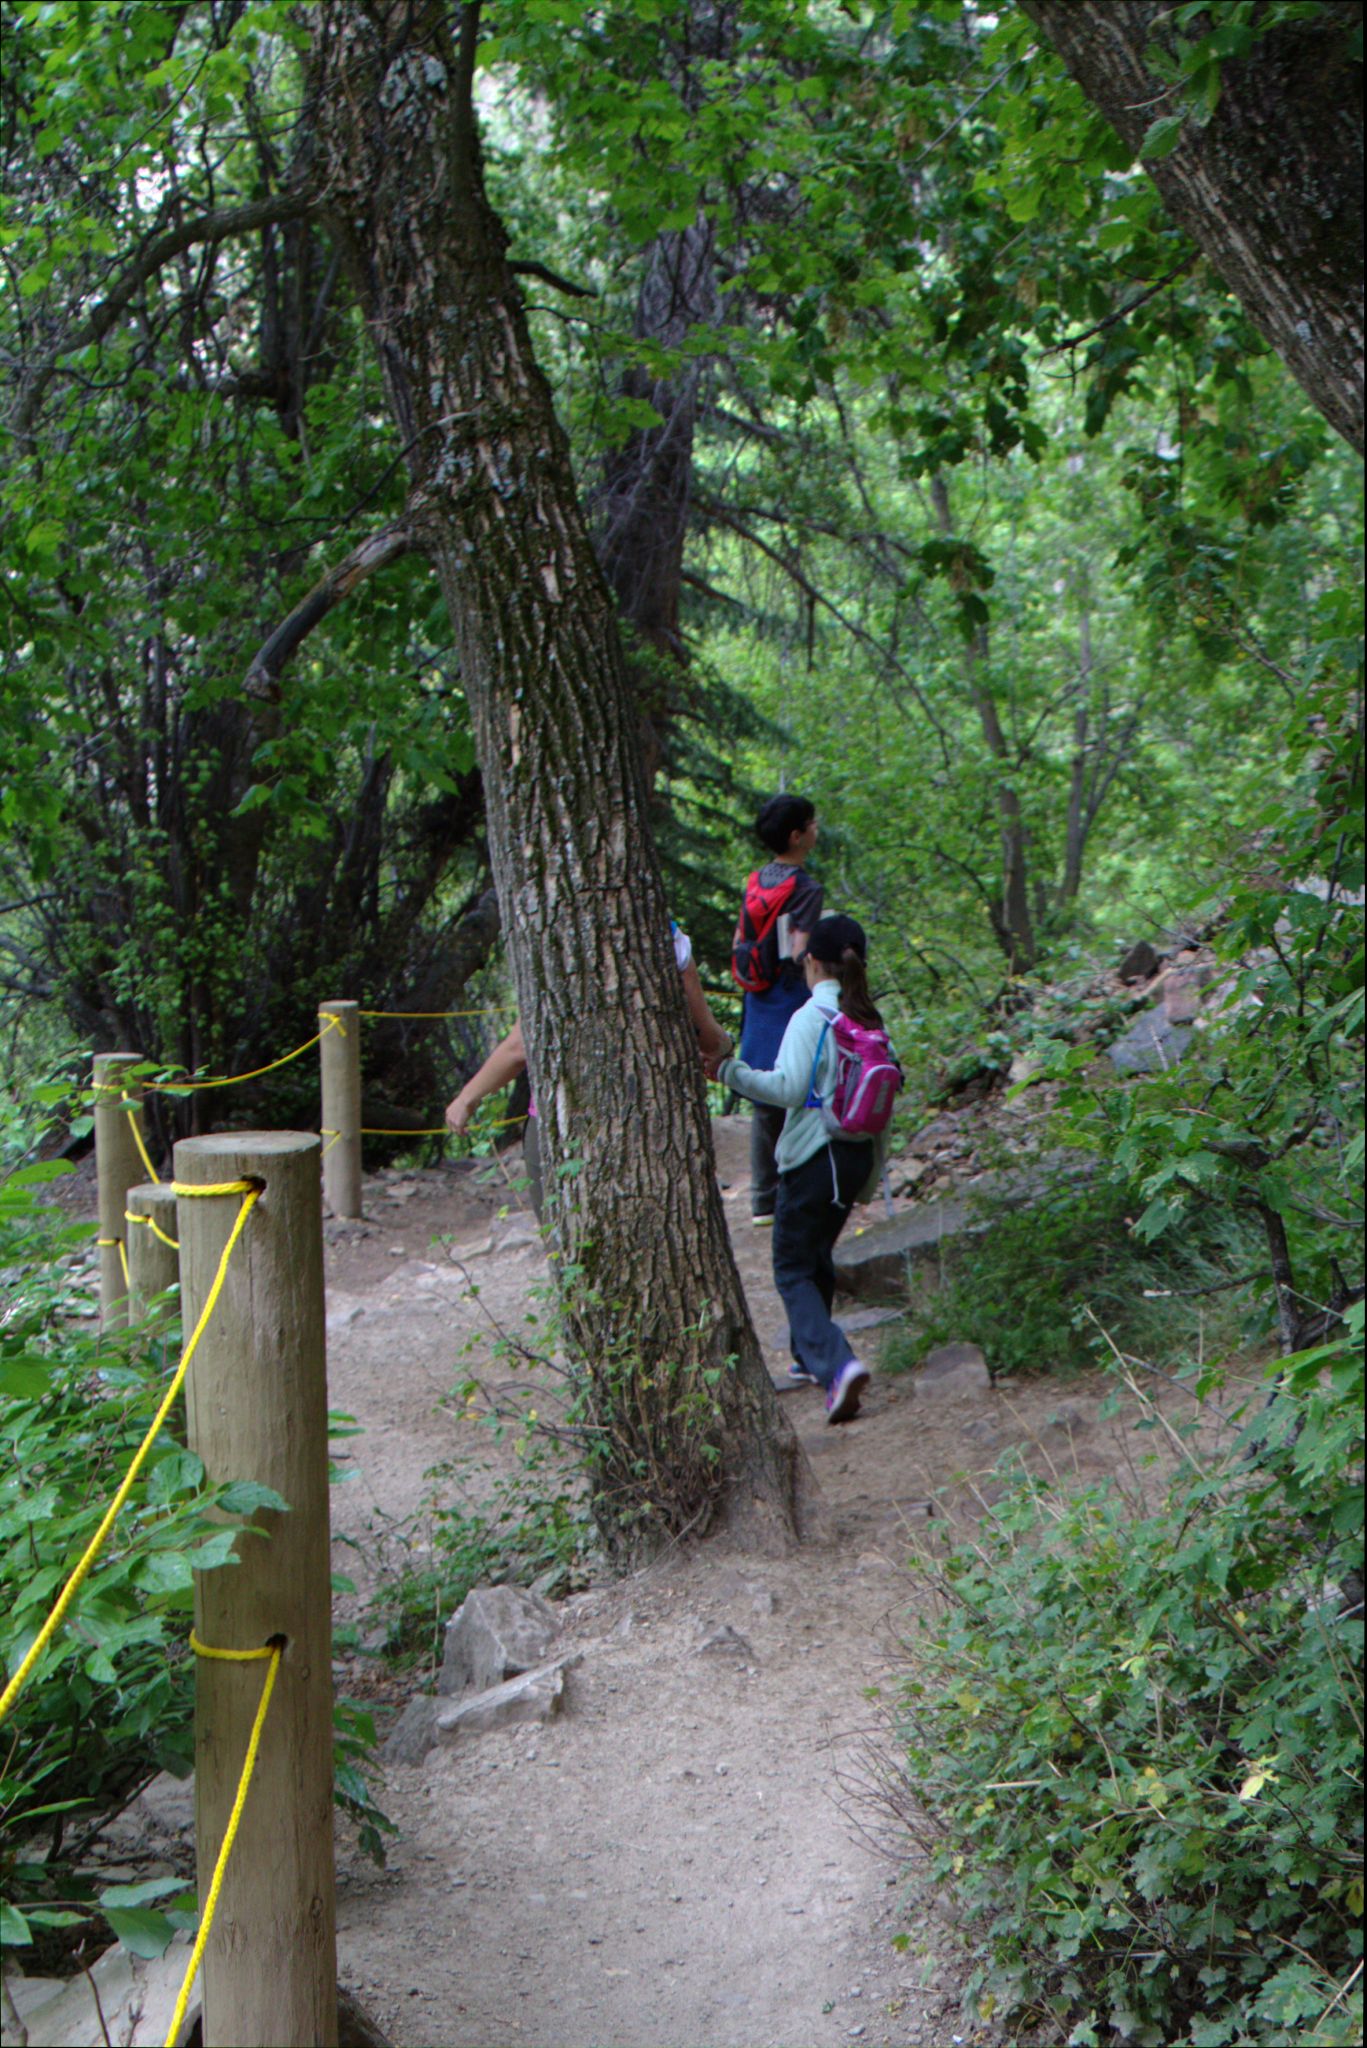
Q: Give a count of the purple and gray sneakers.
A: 2